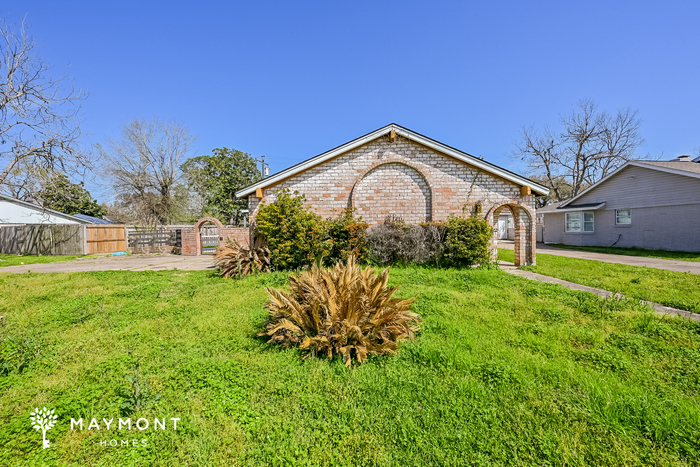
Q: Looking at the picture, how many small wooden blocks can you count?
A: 3